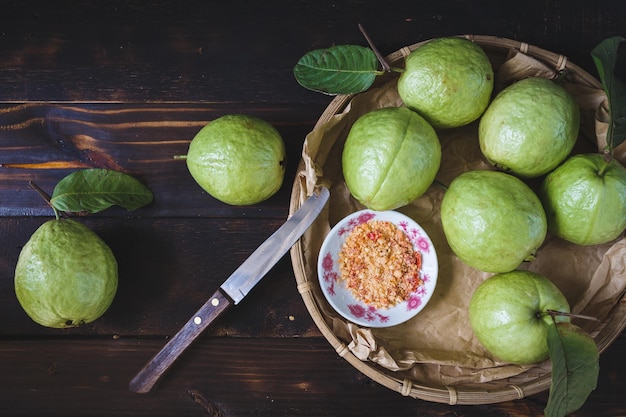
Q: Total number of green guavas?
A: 8